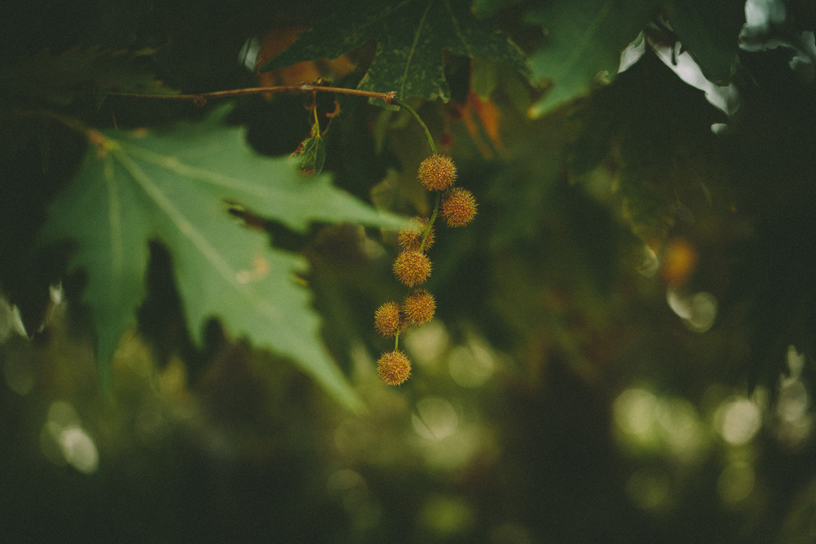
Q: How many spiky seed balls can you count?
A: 7